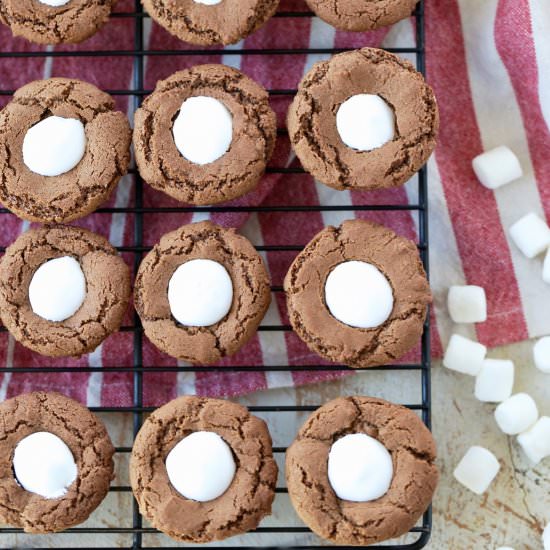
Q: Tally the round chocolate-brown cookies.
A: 12